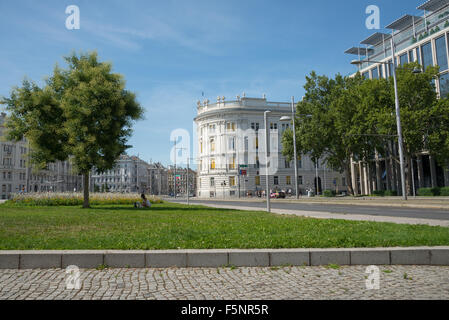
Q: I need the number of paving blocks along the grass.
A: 12